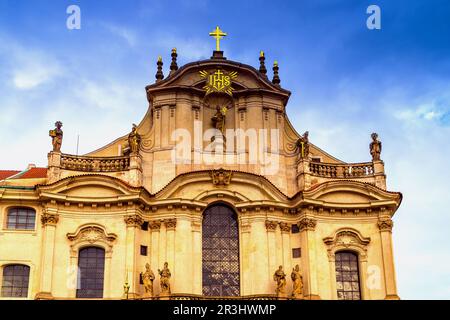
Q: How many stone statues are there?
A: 9